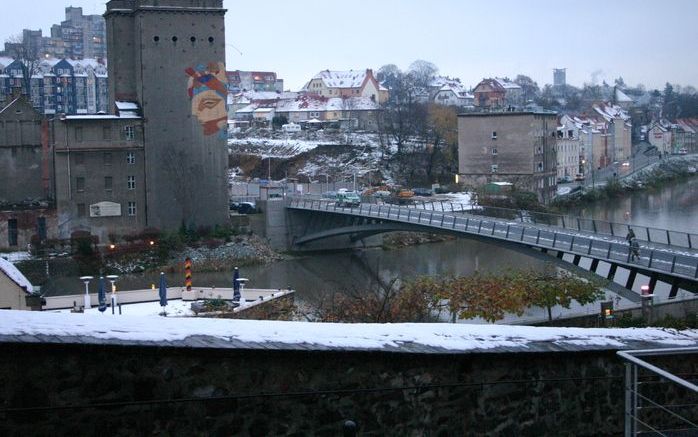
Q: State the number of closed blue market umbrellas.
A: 3